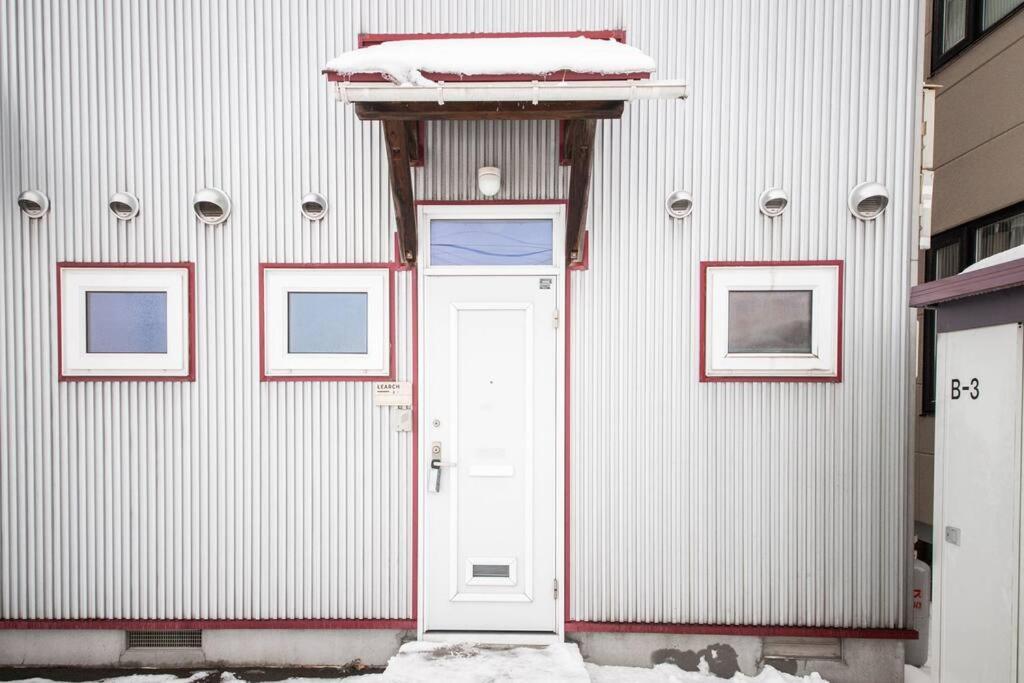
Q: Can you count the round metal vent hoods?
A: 7